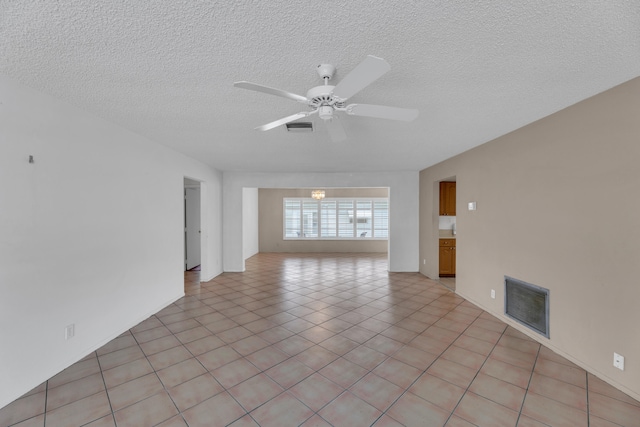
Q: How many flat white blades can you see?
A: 5